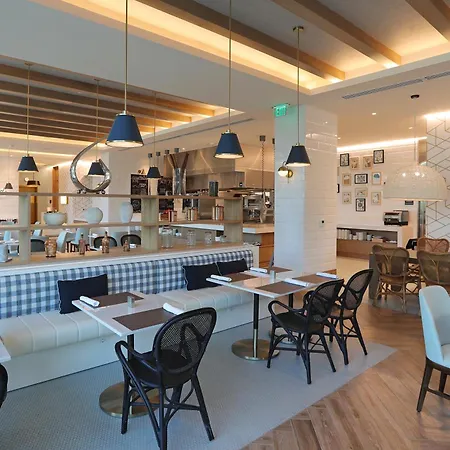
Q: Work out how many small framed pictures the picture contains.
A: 11